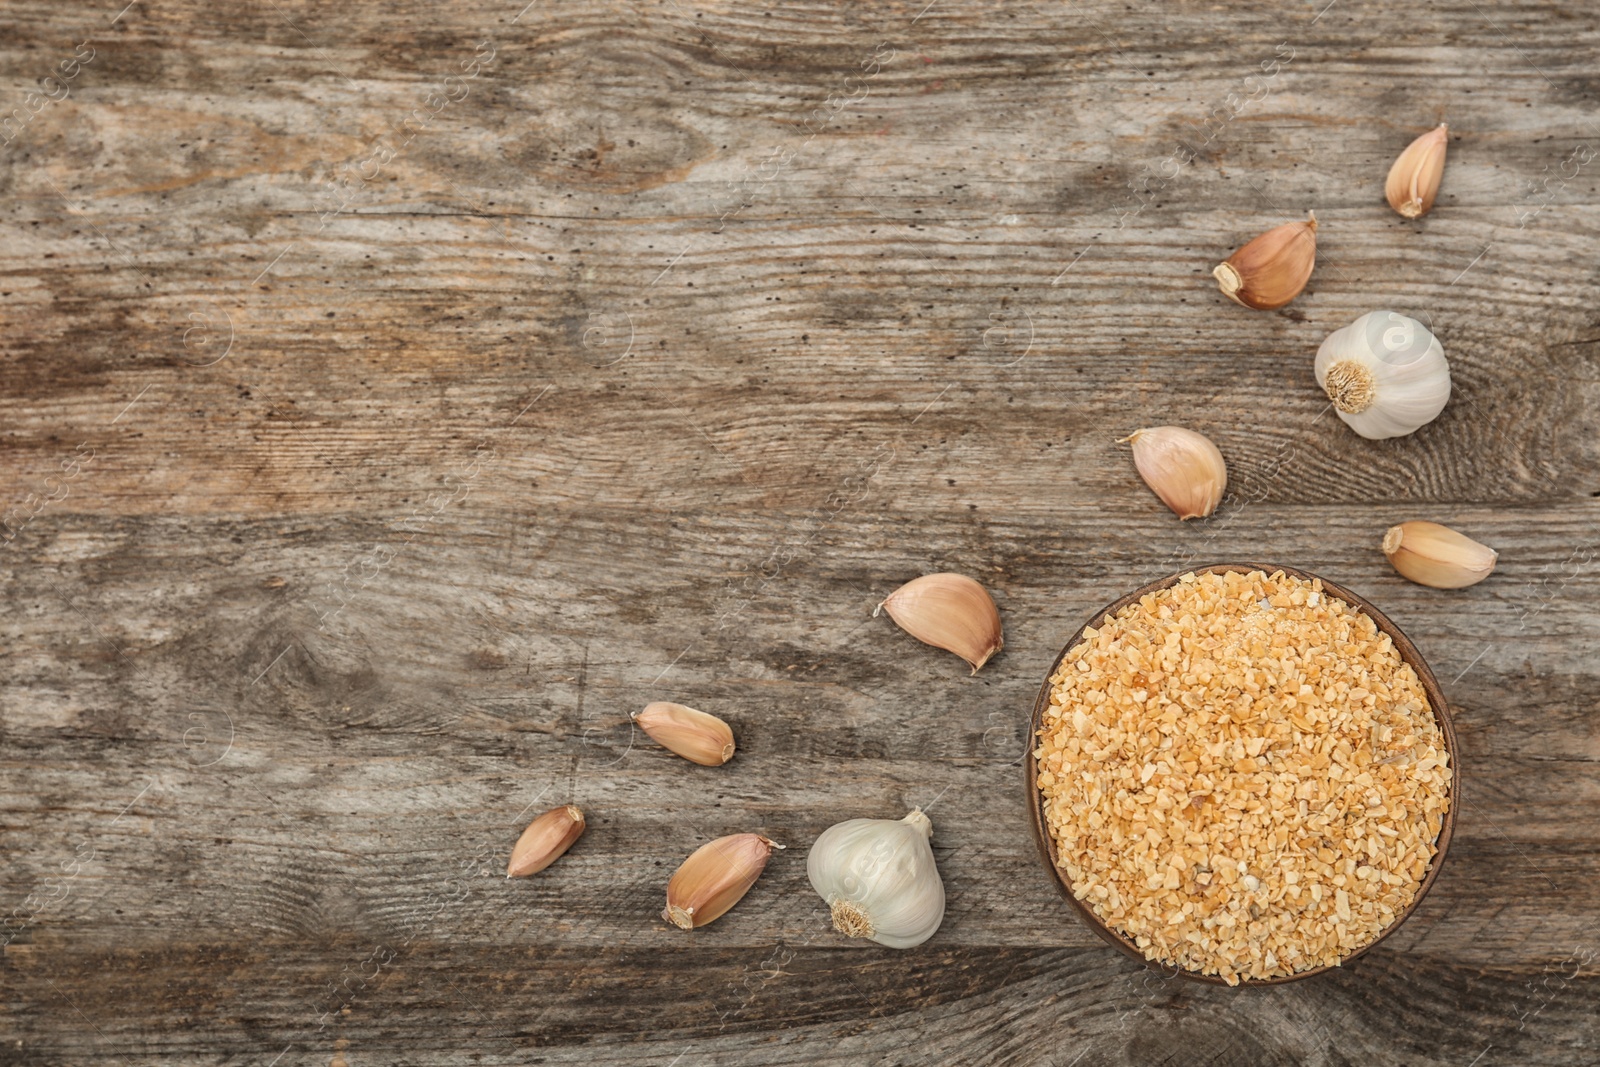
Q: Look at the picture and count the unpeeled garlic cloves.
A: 8